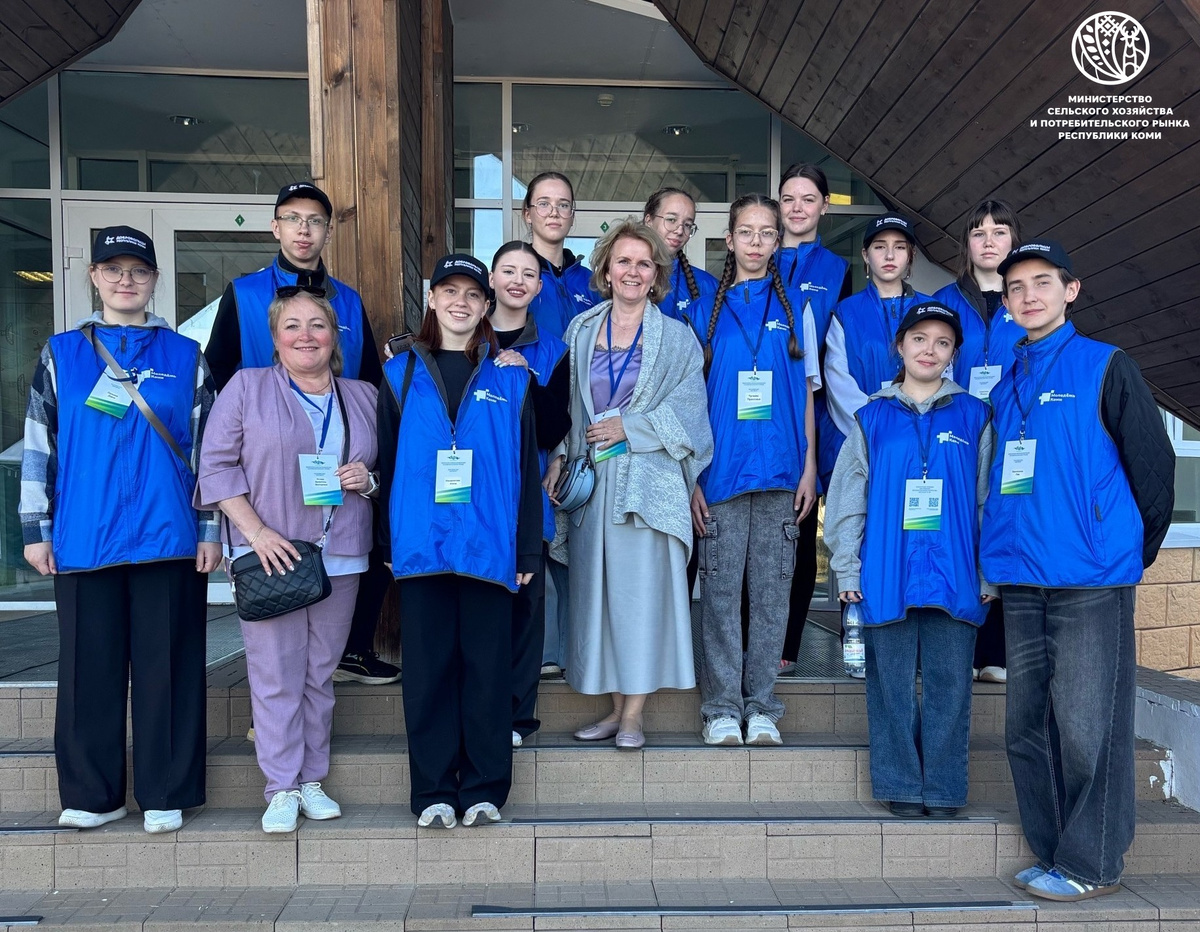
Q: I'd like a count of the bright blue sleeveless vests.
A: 12